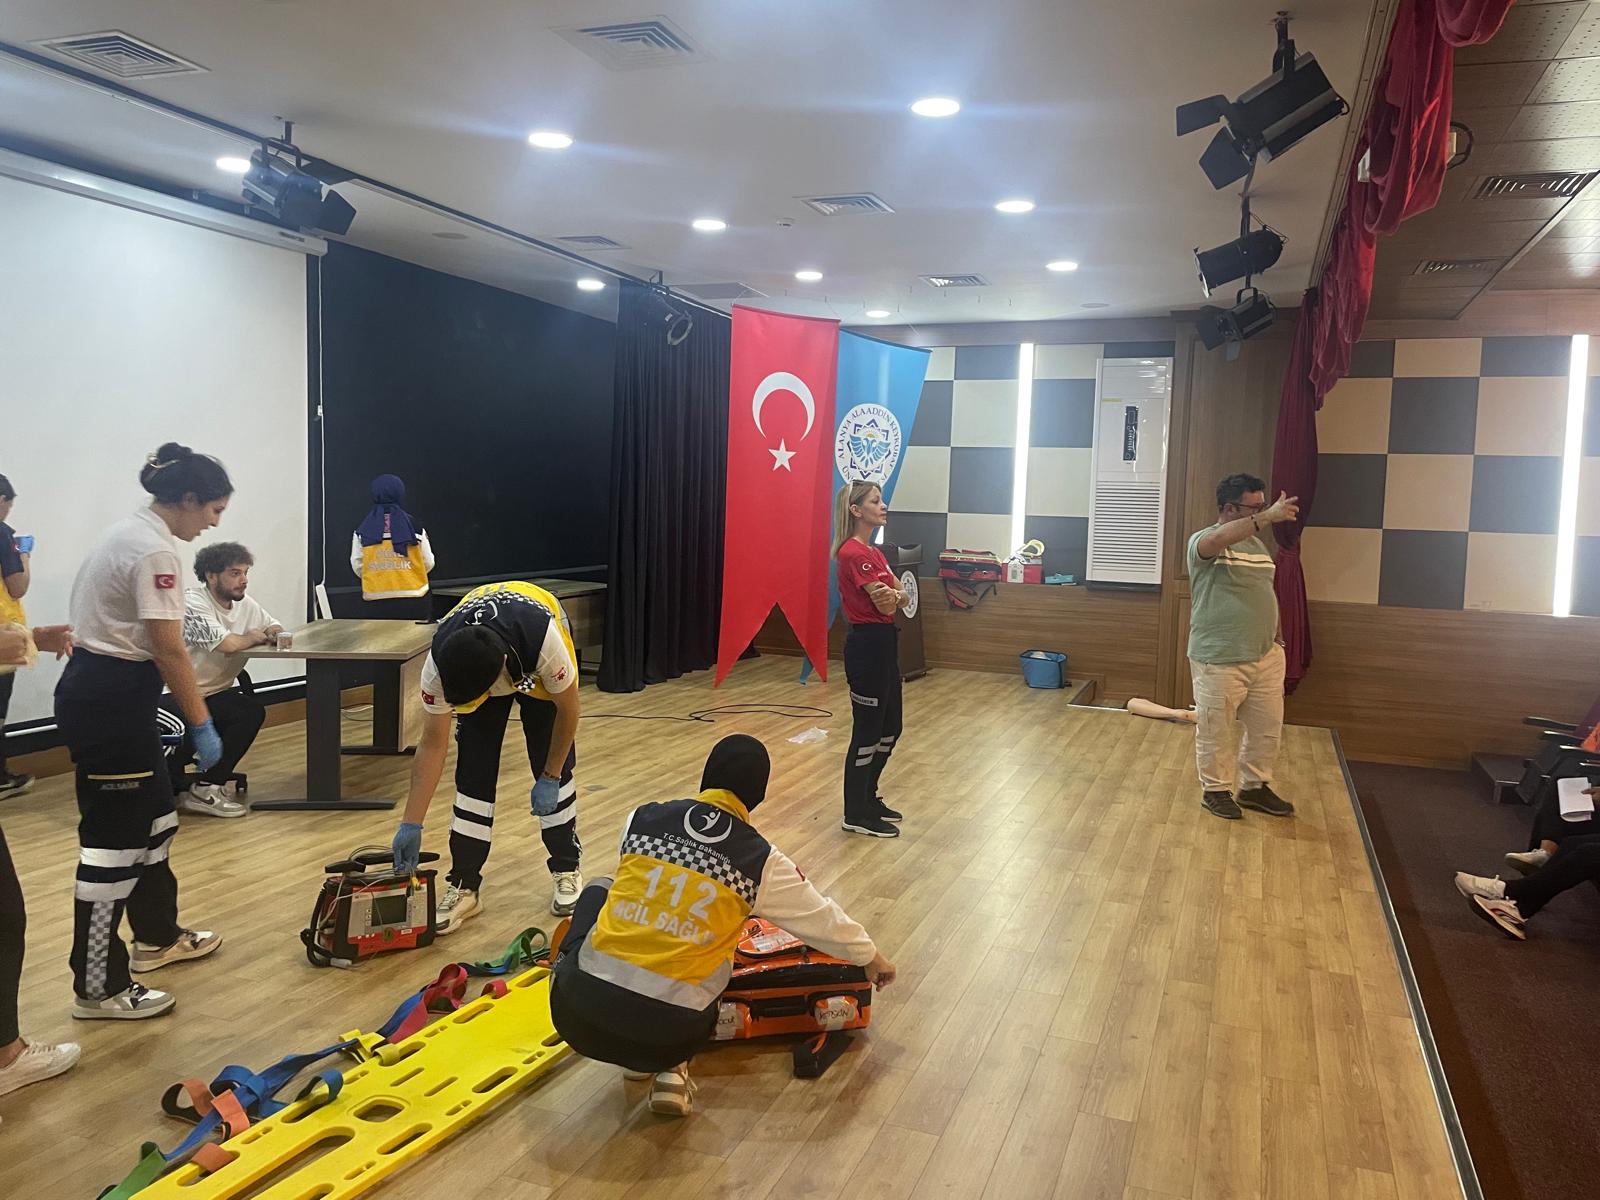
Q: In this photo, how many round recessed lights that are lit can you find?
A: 9